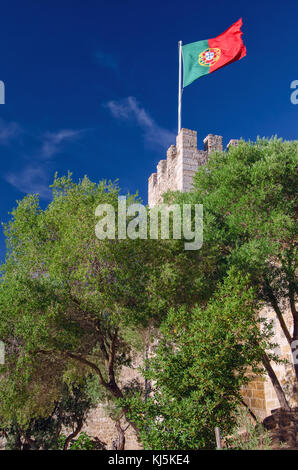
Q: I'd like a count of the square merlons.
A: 6